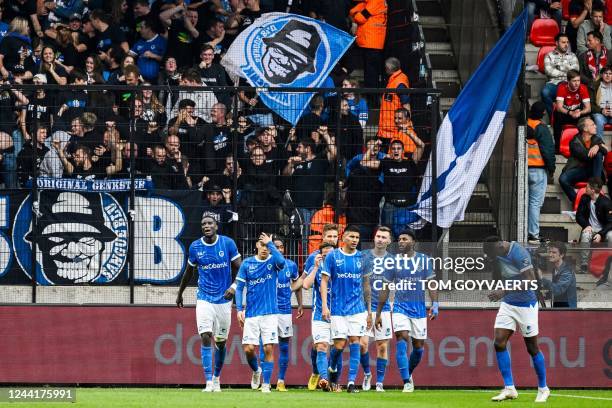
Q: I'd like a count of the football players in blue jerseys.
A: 9